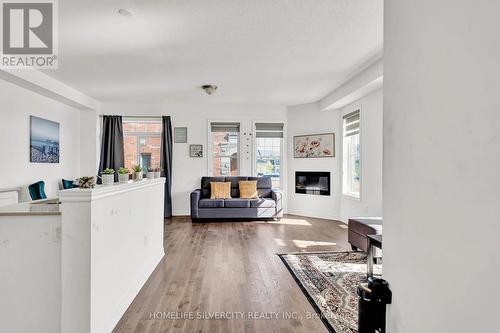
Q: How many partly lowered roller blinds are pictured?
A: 3